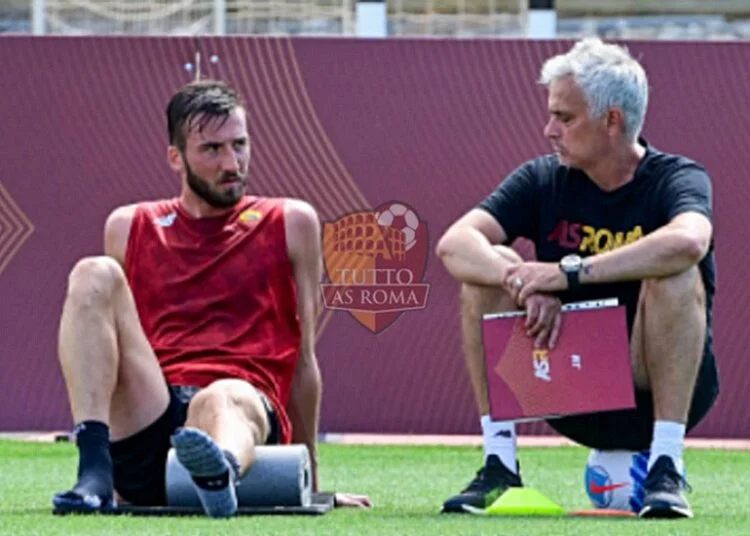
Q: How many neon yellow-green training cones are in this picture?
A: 1